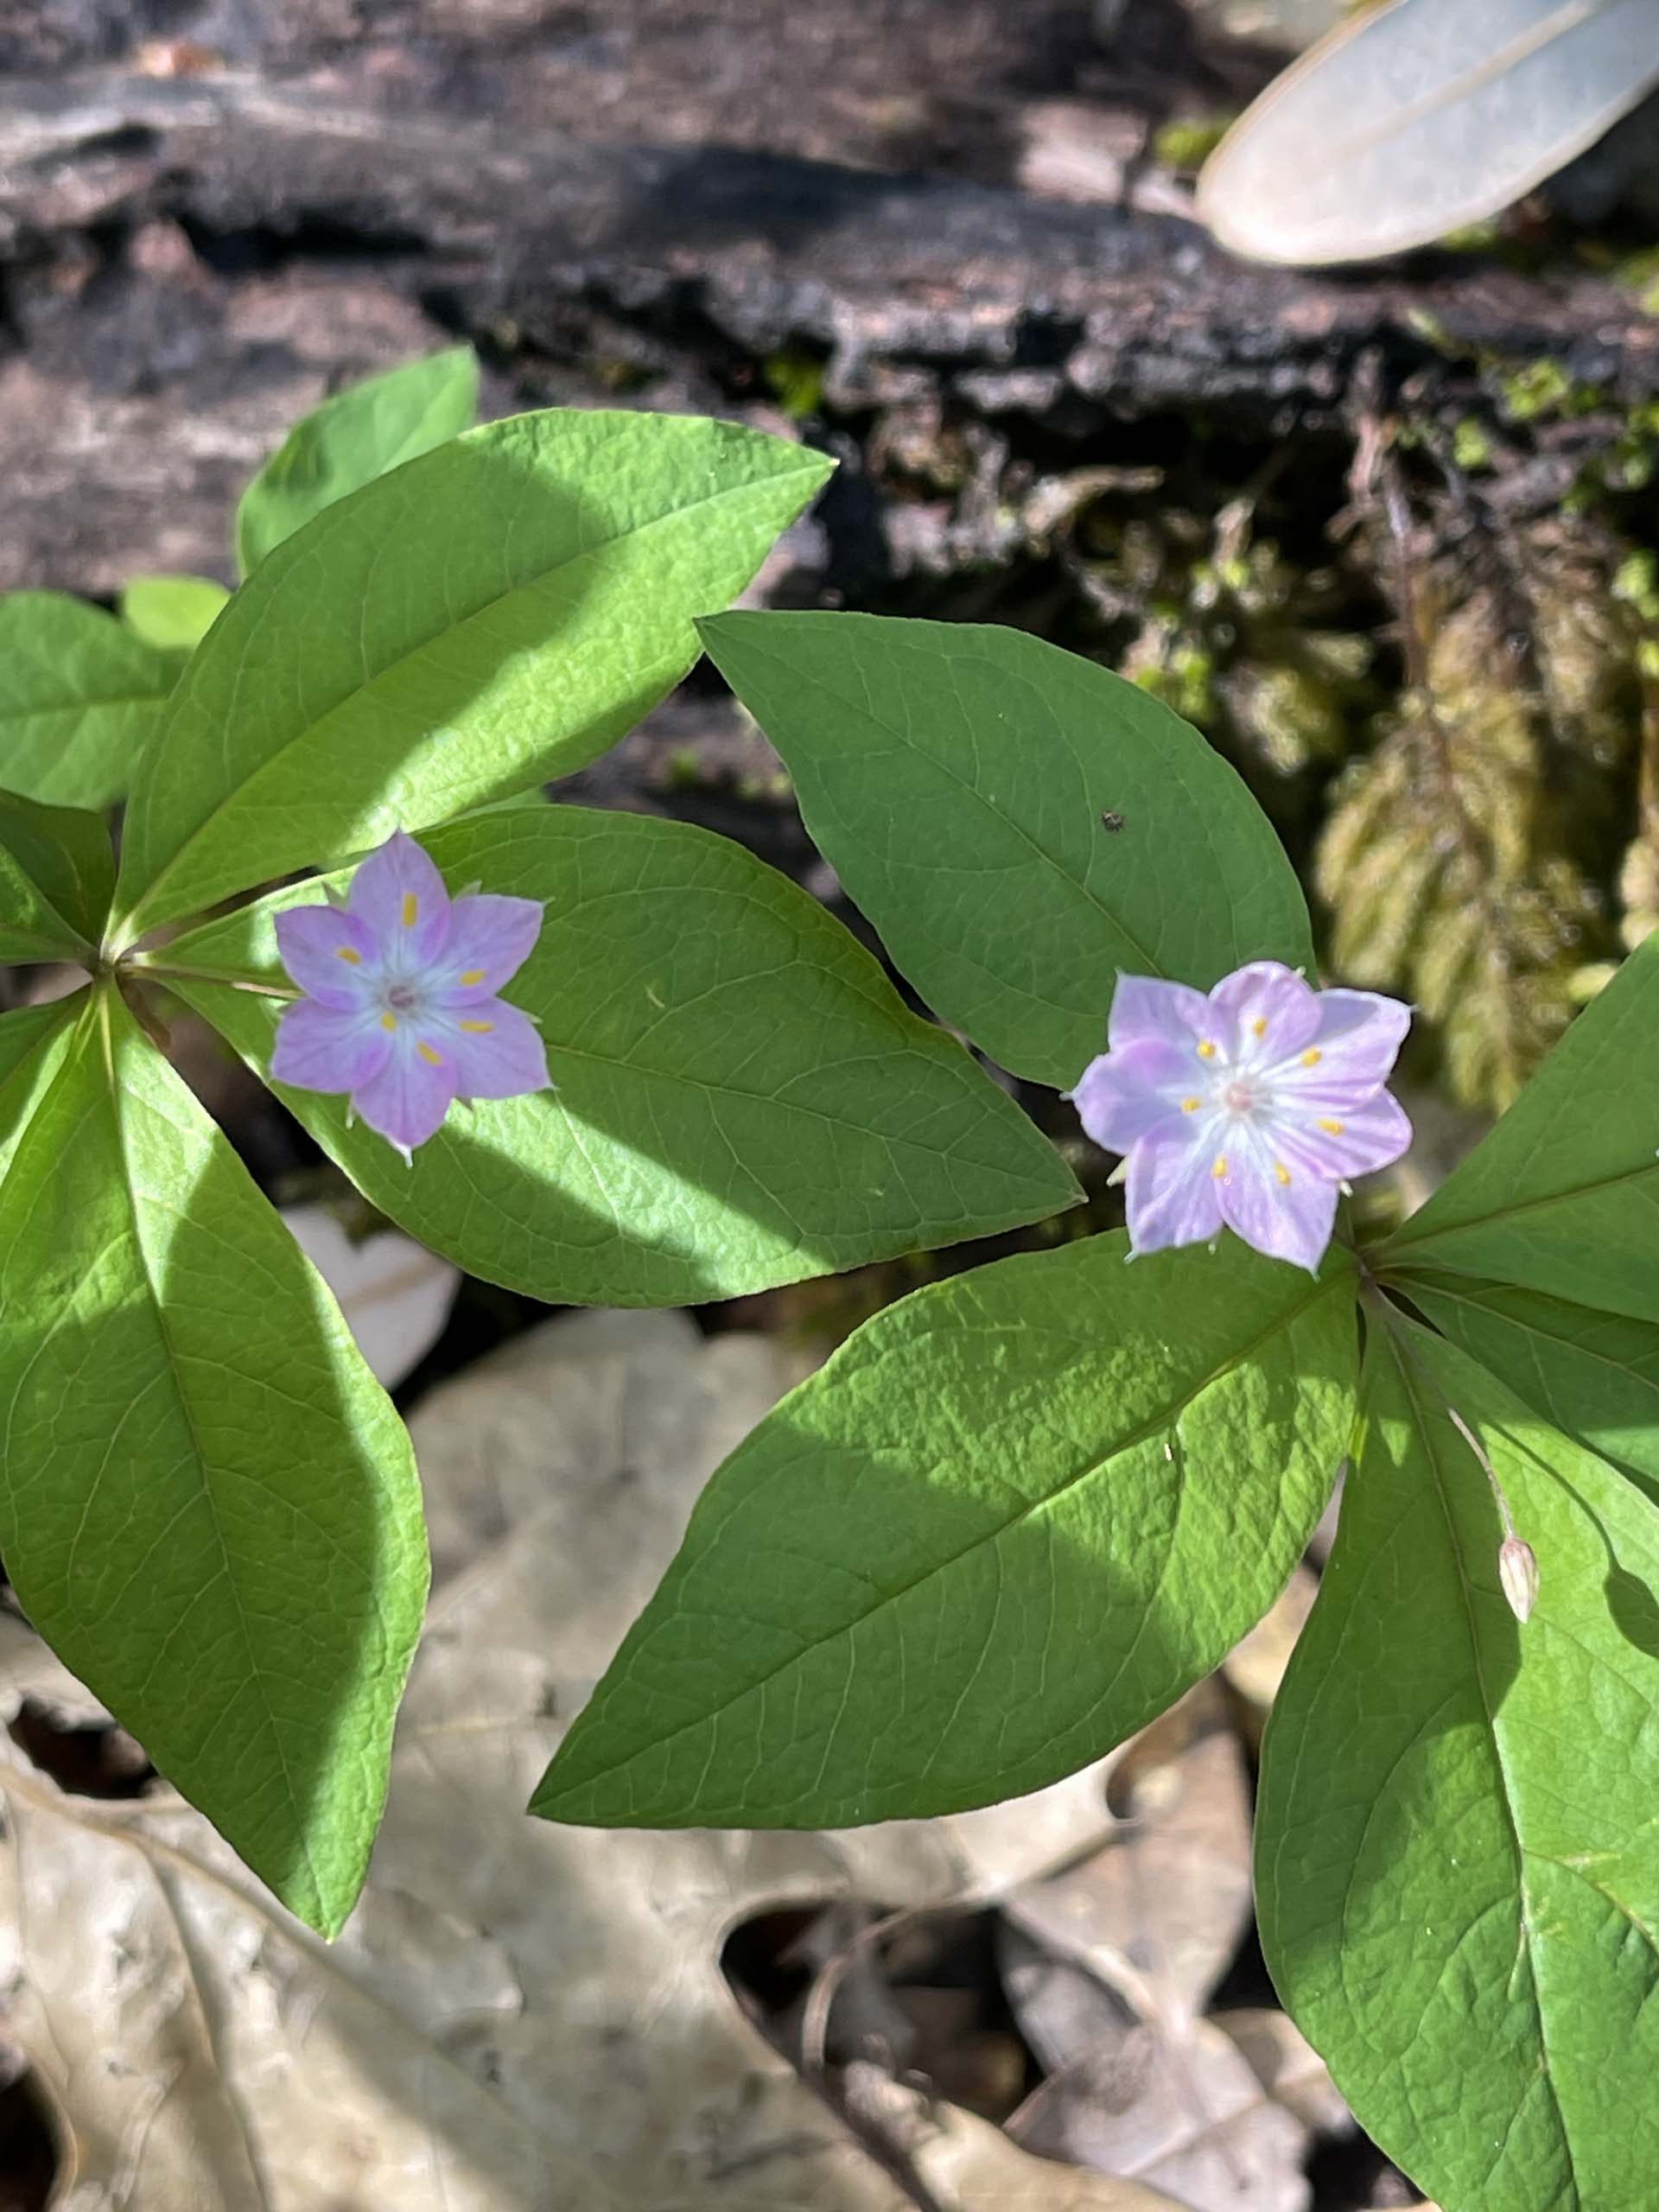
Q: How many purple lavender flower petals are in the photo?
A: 13